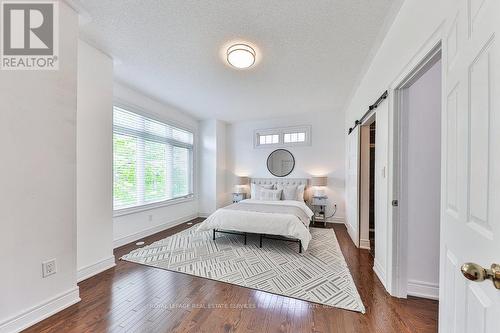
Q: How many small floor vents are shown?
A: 2